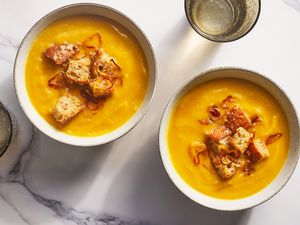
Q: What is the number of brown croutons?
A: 10